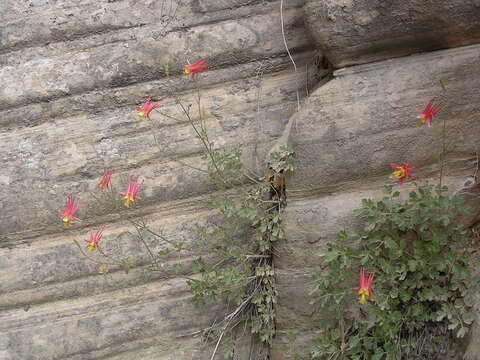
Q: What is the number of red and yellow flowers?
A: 9